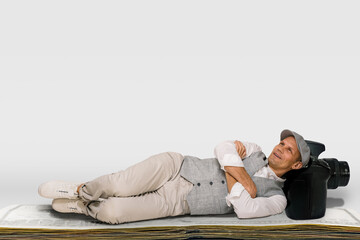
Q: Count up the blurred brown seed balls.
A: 0